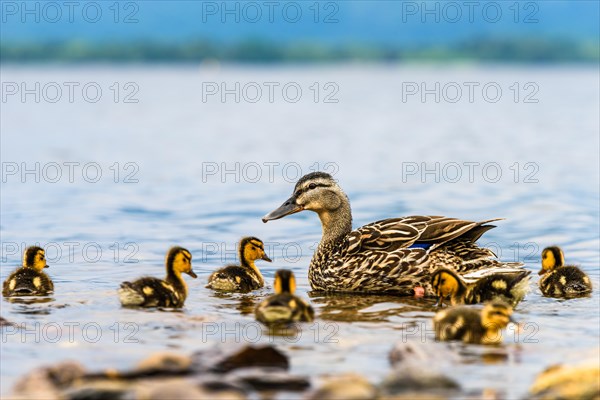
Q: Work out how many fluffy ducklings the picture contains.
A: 7